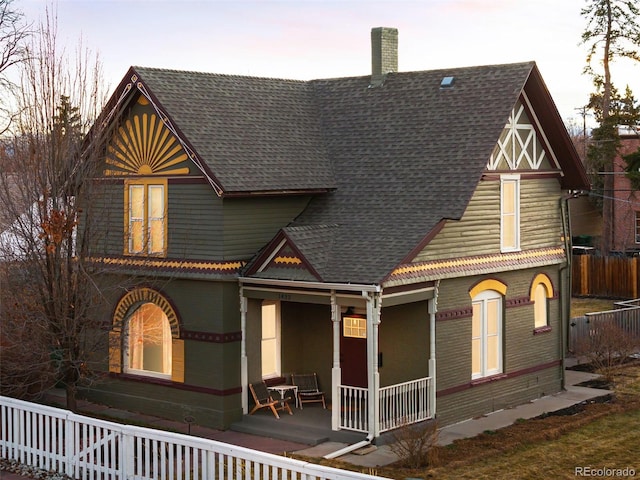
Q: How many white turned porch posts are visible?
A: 4